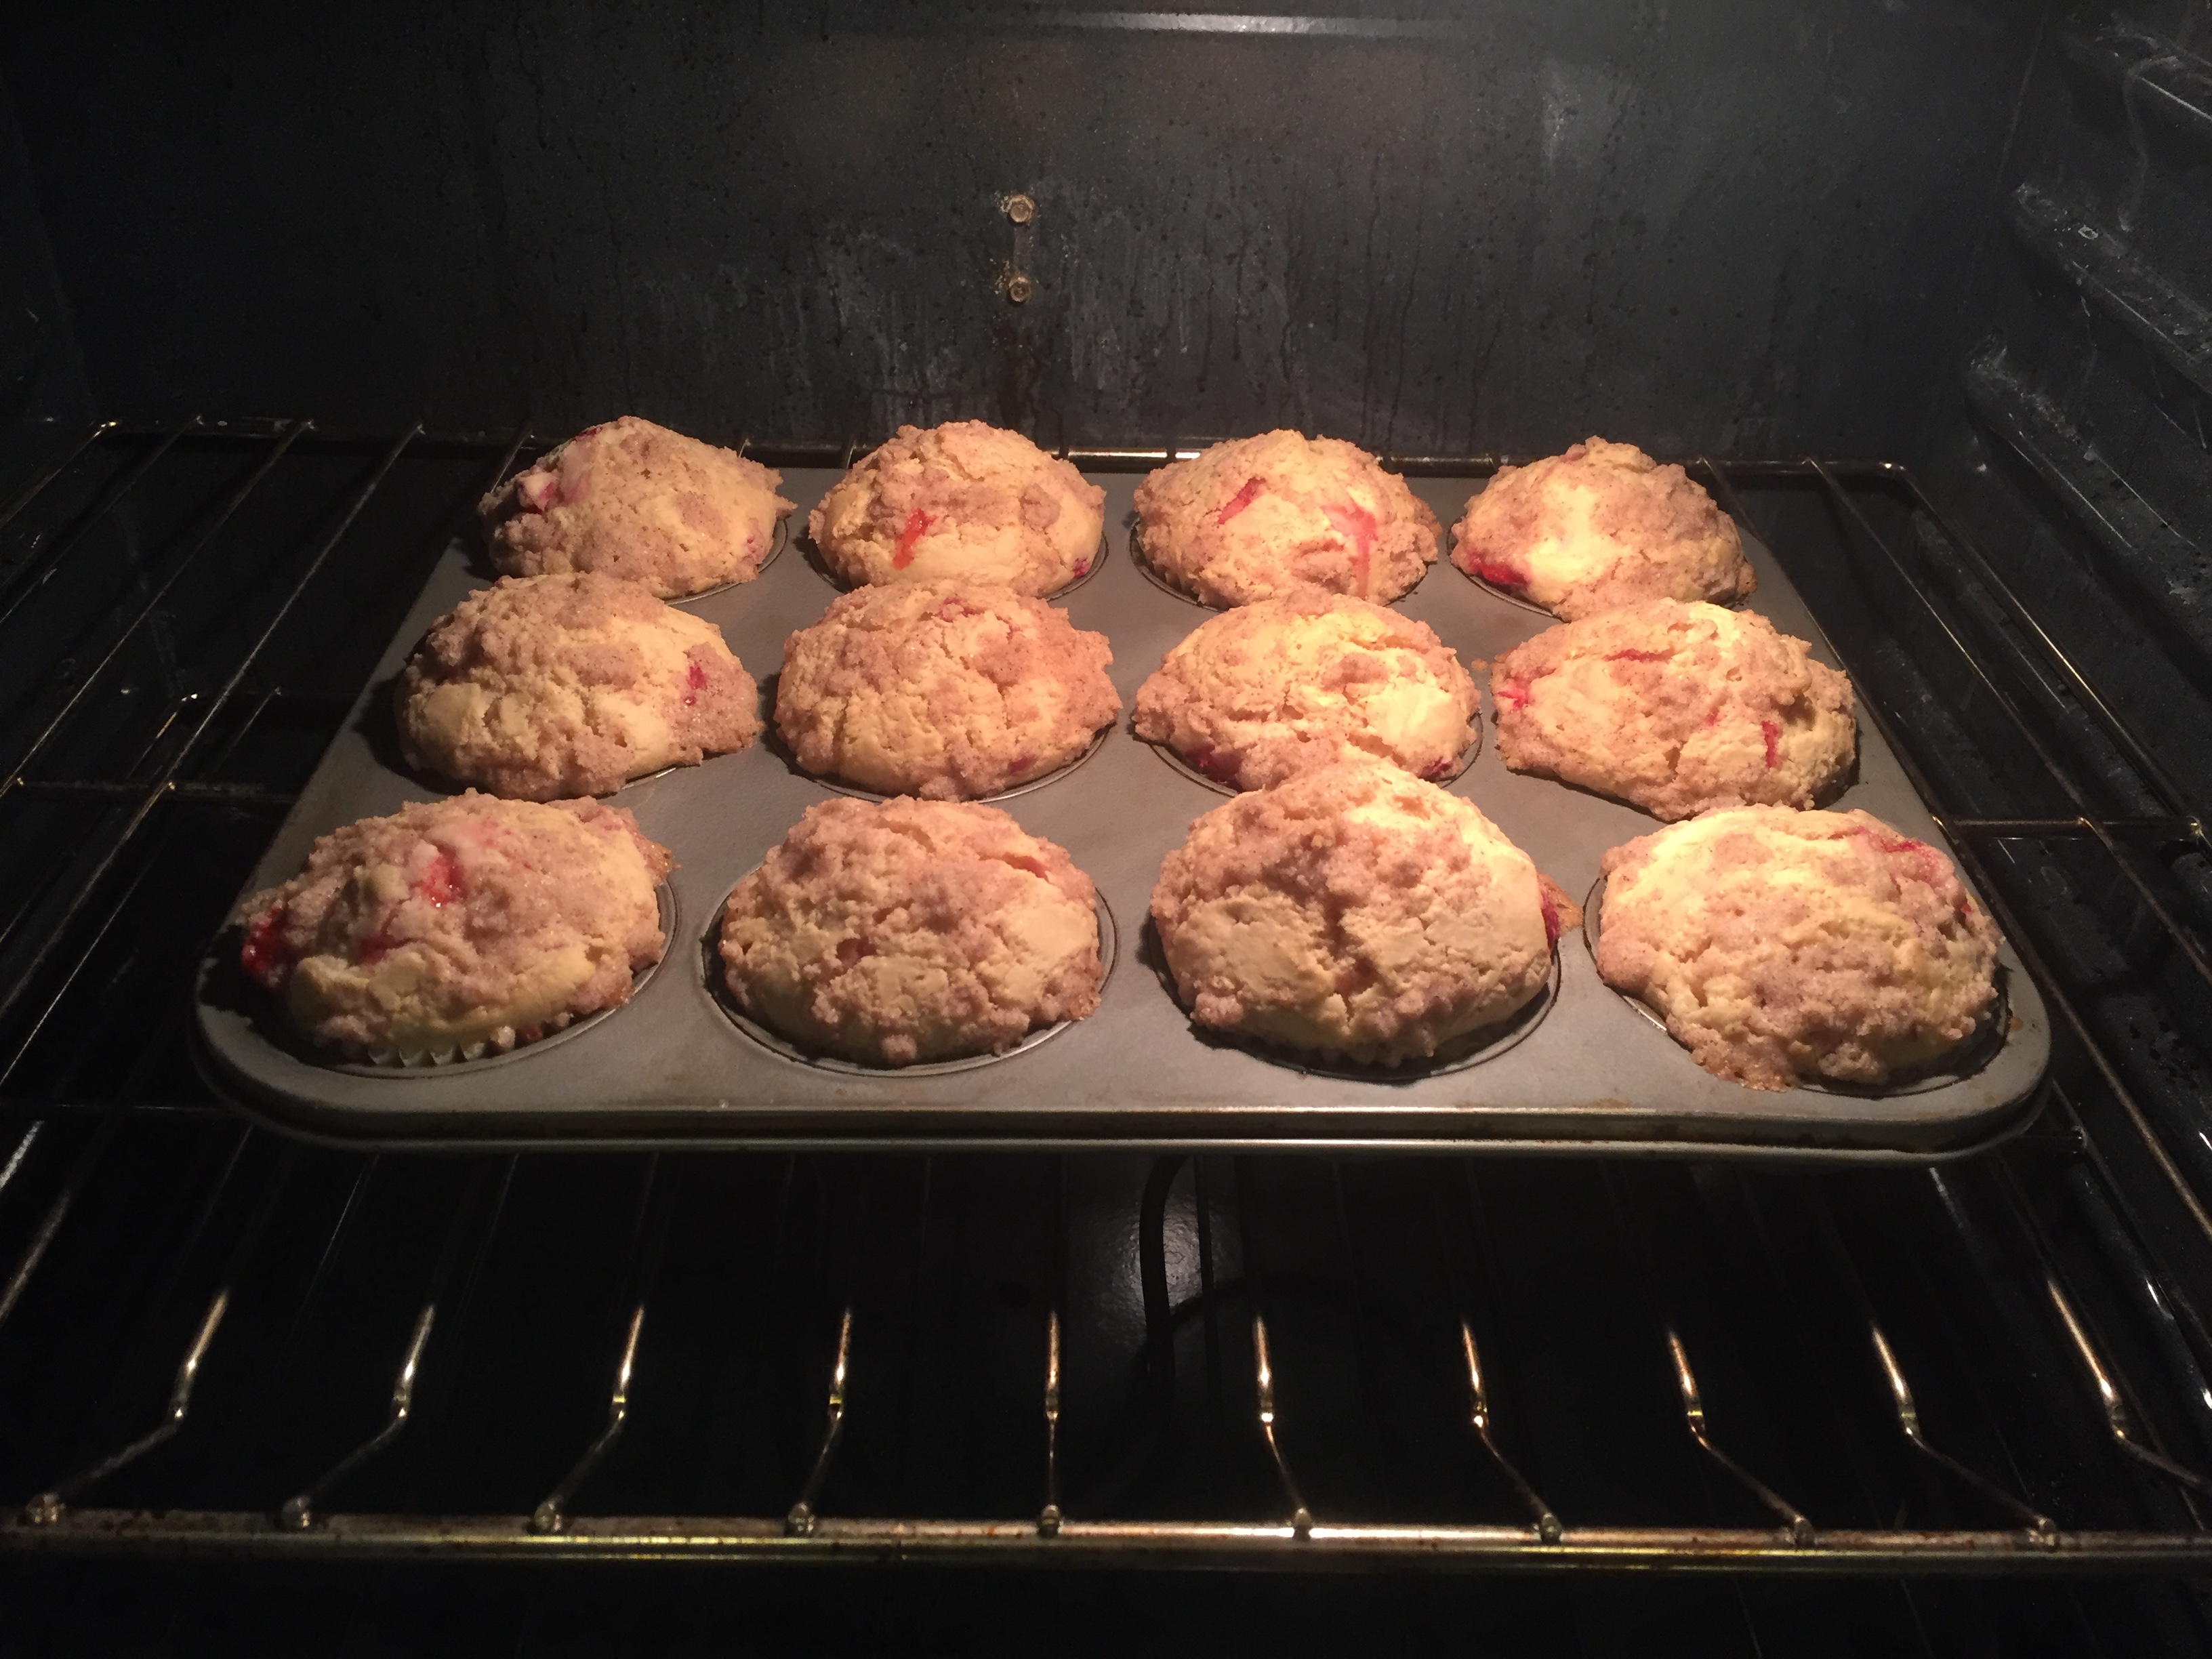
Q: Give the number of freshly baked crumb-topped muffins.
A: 12